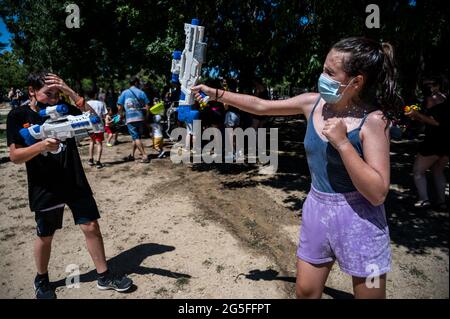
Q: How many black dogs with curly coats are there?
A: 0